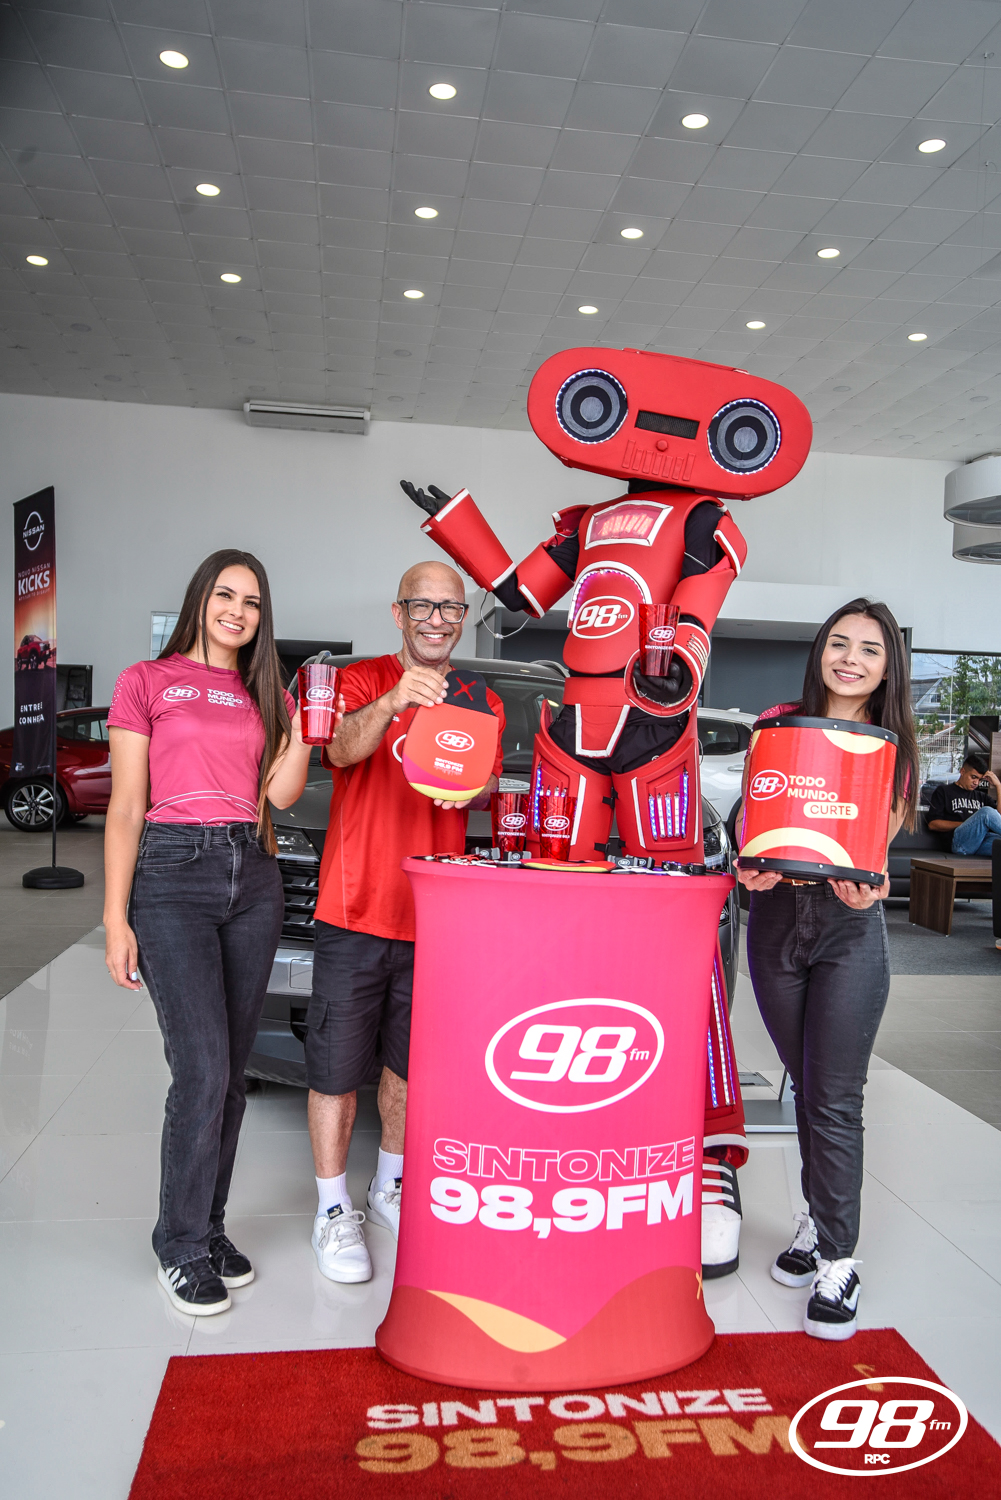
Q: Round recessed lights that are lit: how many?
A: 14